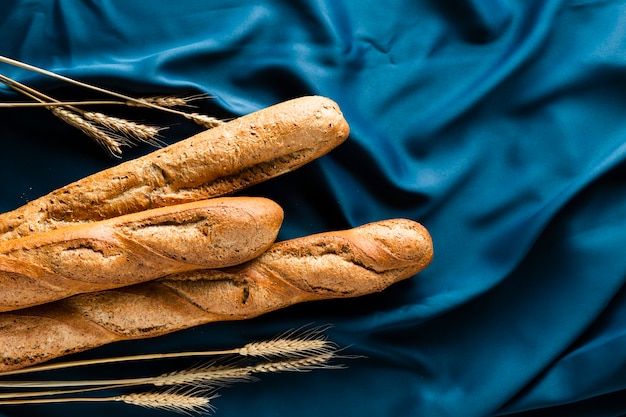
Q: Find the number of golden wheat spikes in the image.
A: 8